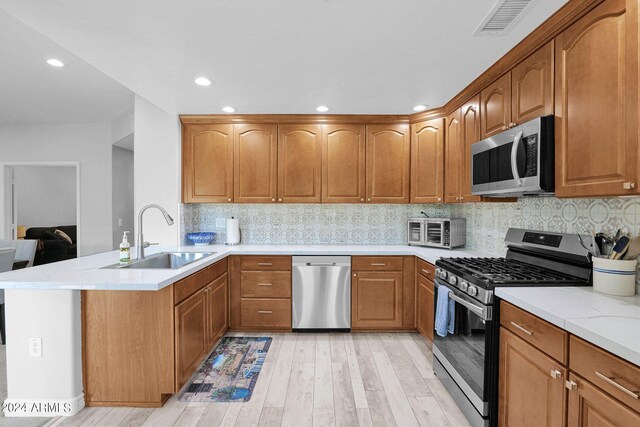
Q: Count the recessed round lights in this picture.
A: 5